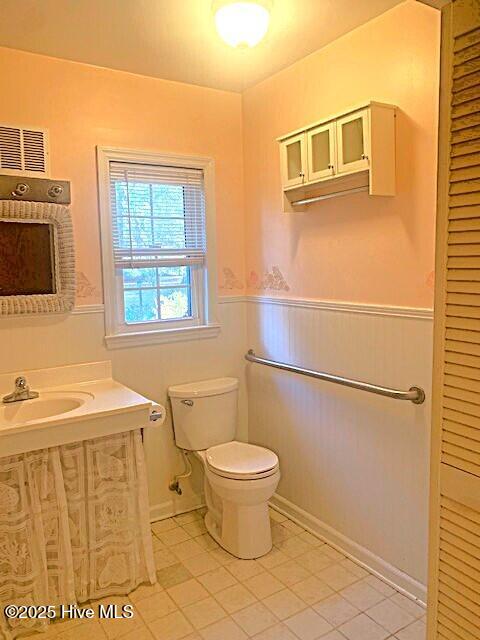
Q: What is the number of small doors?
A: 3